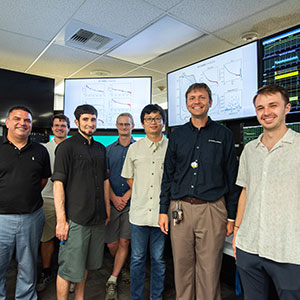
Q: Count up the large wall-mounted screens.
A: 4